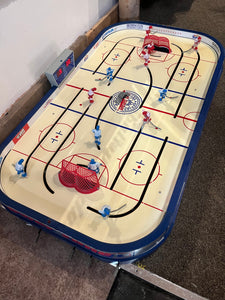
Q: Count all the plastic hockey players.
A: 12